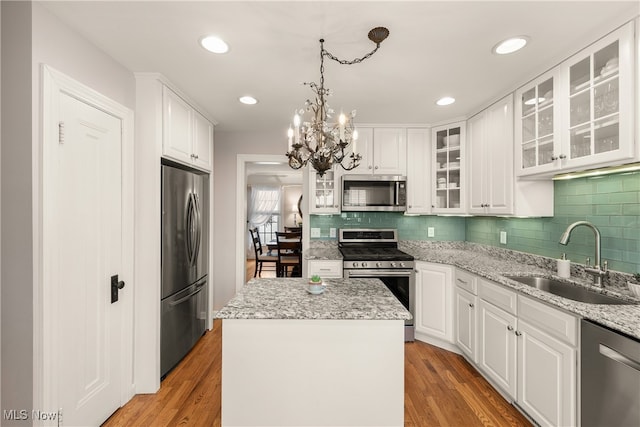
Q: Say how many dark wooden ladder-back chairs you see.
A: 3